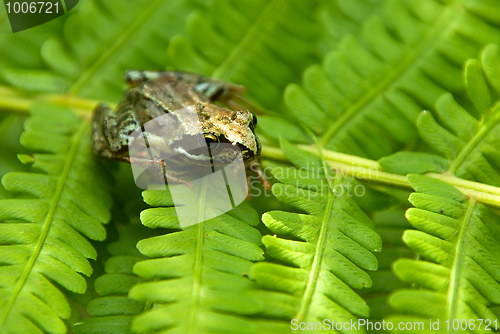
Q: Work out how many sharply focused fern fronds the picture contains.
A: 4